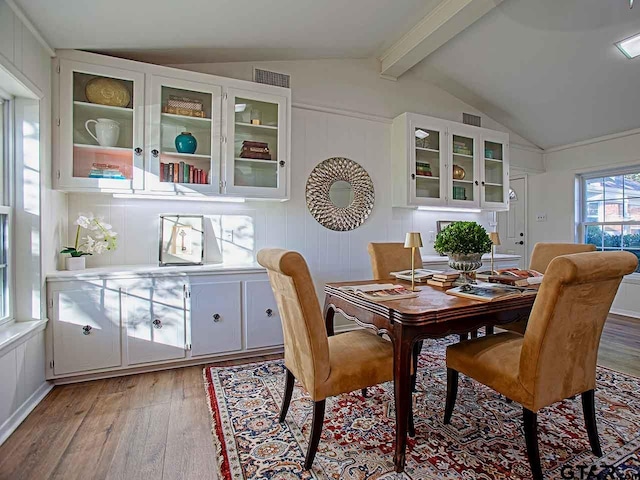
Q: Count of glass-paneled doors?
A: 6